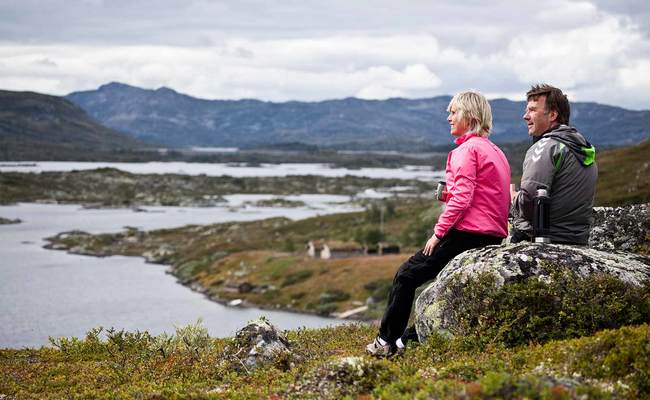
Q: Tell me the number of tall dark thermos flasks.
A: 1